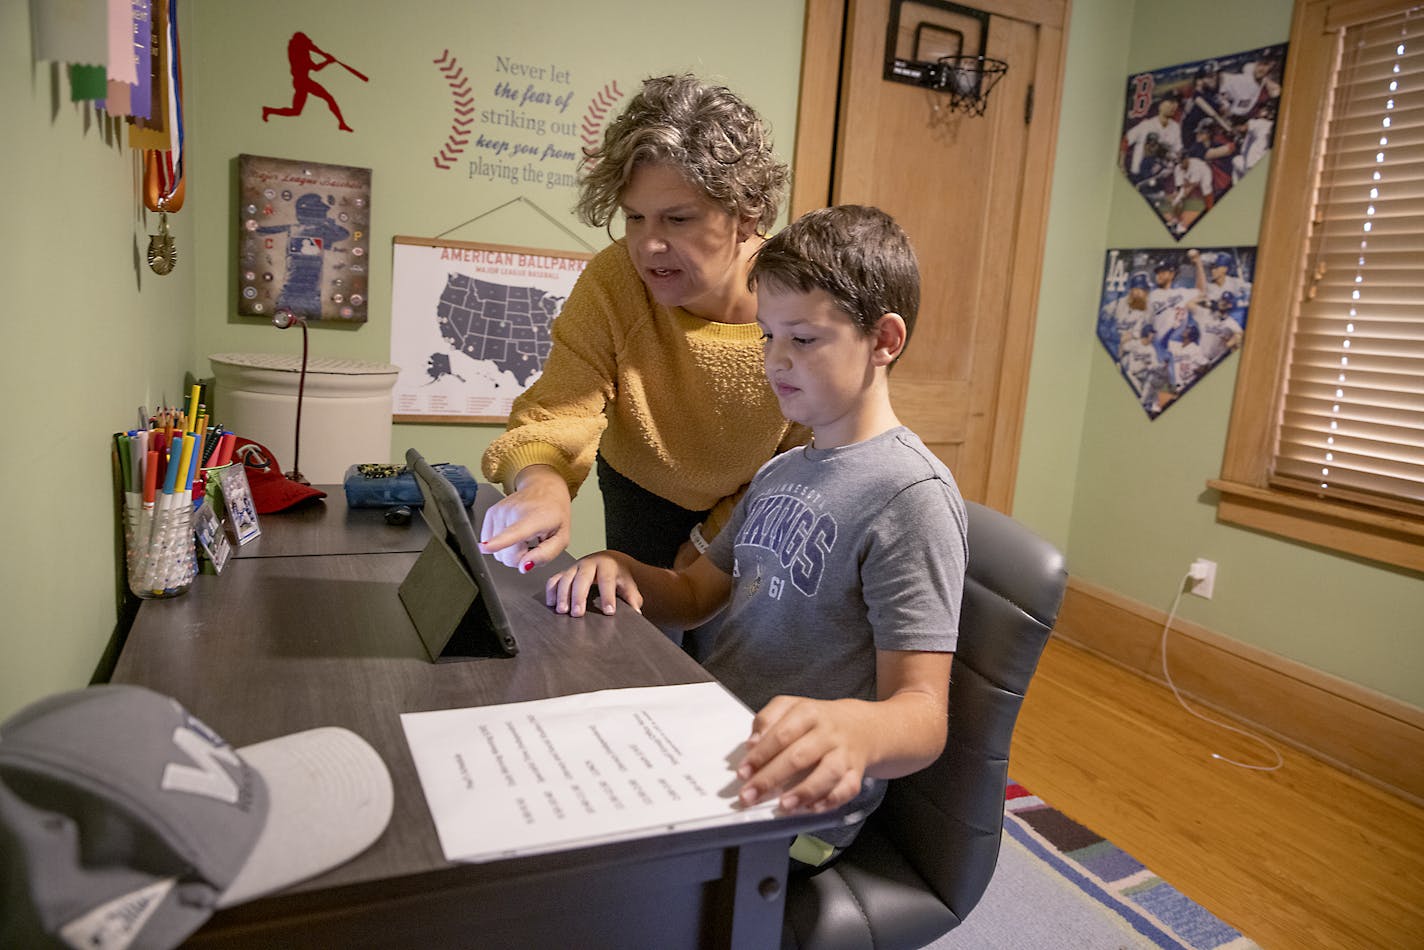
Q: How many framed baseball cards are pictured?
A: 2